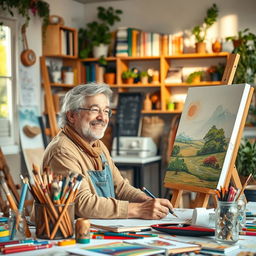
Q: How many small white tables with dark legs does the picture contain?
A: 1